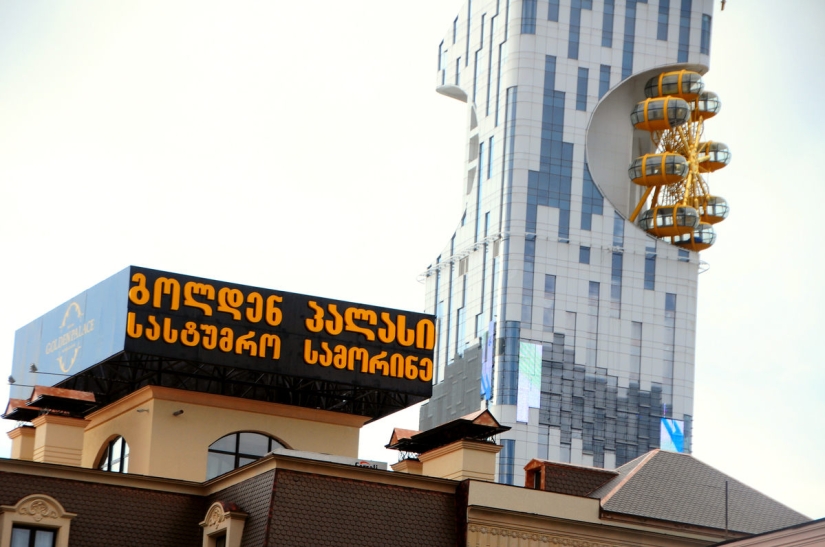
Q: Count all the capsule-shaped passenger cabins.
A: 8